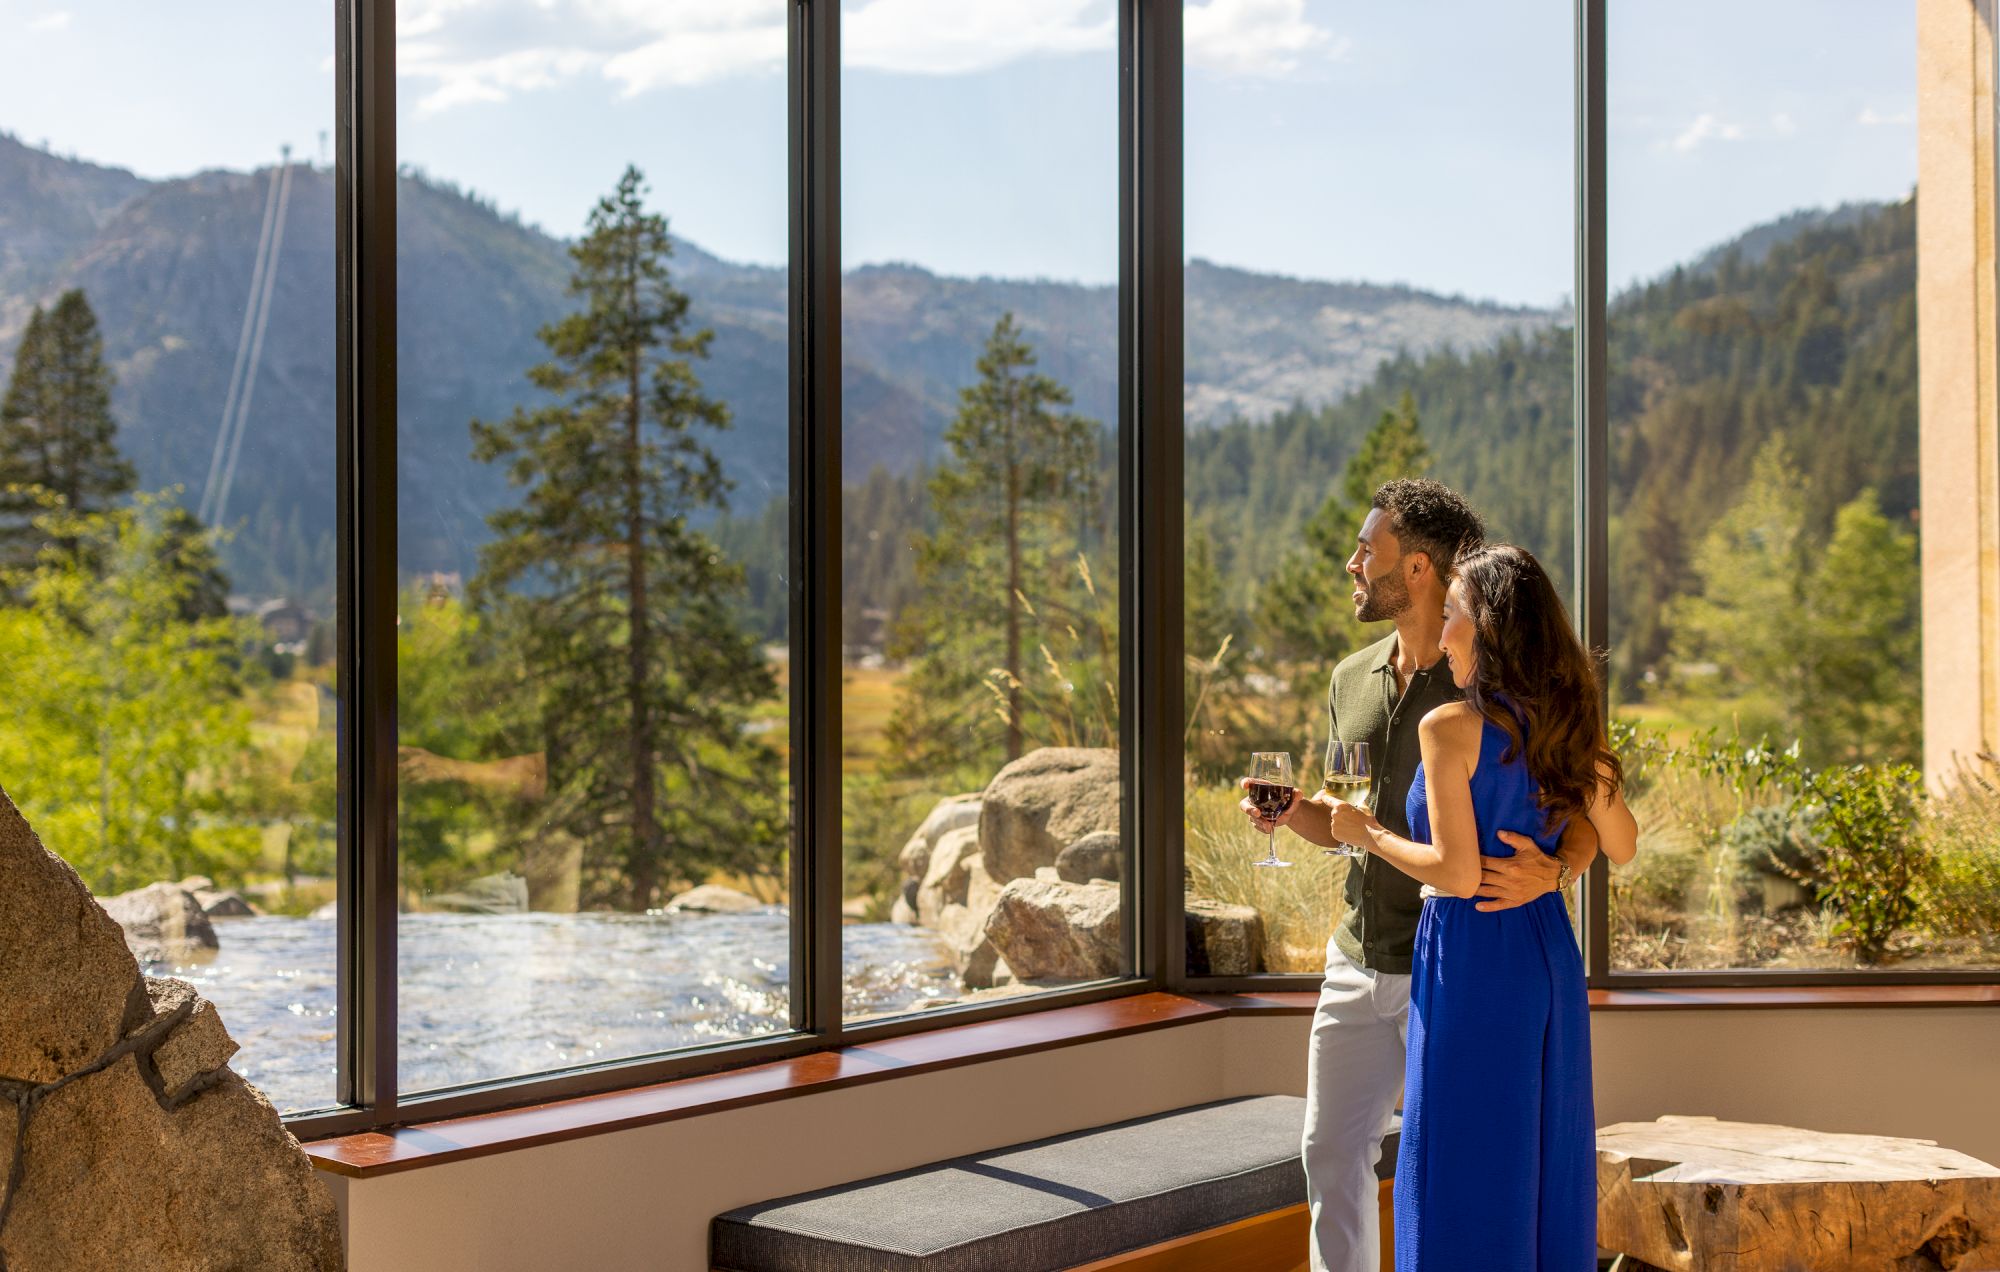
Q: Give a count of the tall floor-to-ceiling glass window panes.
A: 5